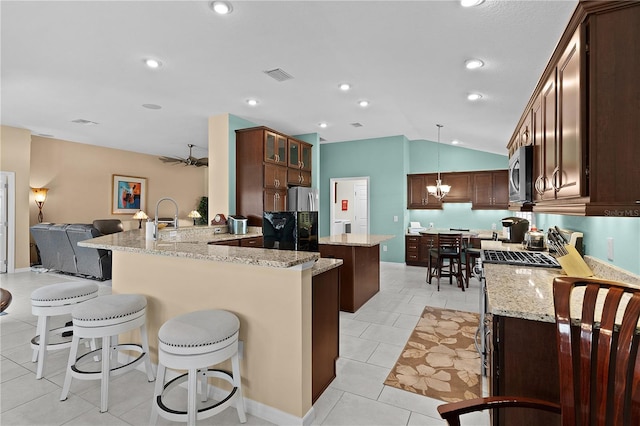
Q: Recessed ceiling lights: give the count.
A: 10